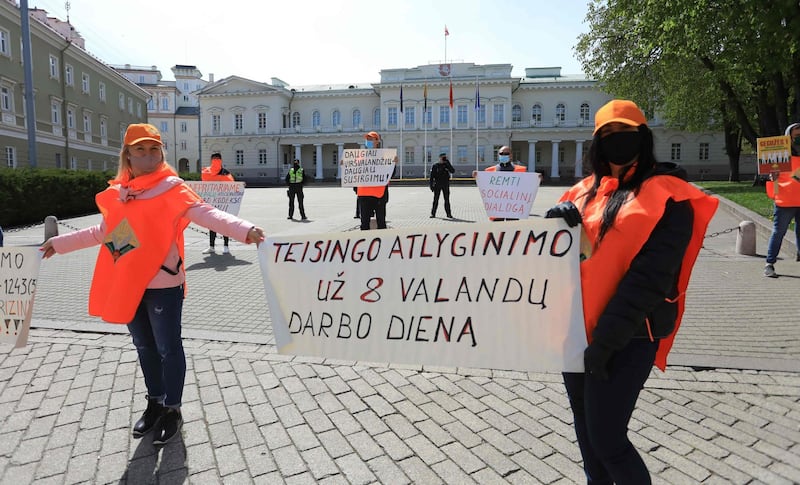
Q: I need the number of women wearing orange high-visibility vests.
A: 2